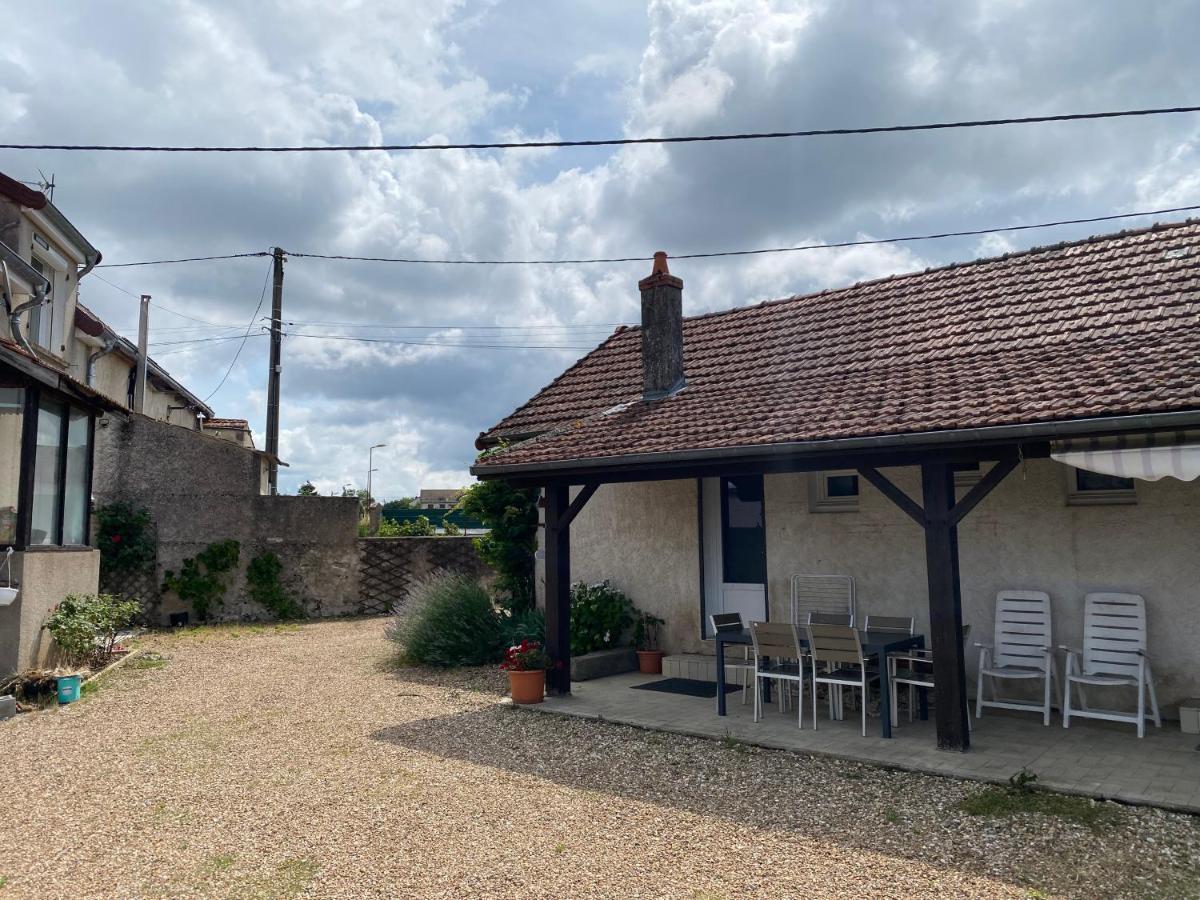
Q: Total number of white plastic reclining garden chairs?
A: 2